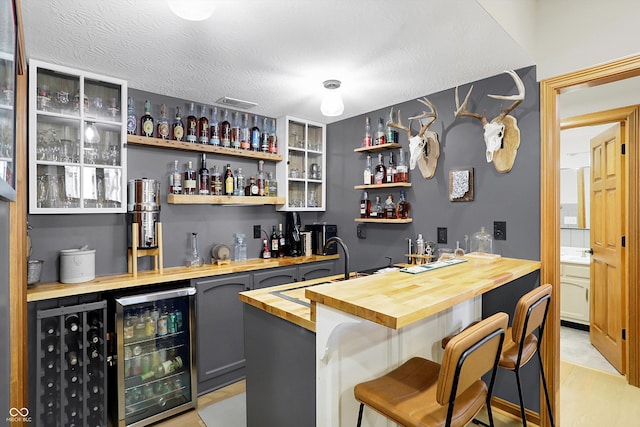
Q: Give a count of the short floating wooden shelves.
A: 3